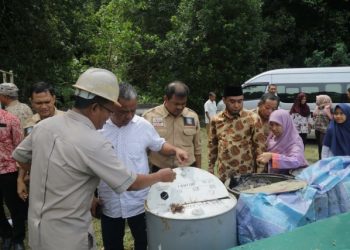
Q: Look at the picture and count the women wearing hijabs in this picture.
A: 4